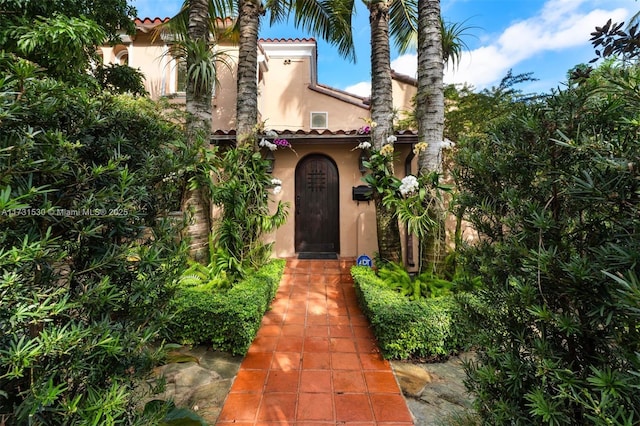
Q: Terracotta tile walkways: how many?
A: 1